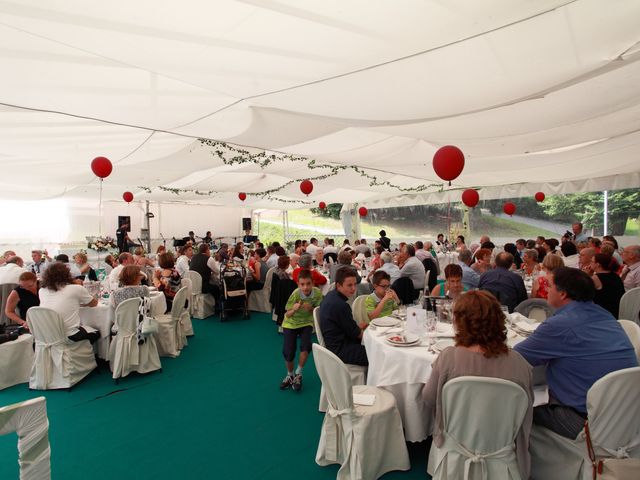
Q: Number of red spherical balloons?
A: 10